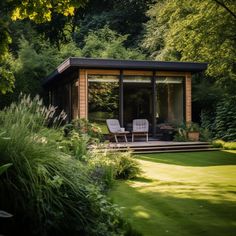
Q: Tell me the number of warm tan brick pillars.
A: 2